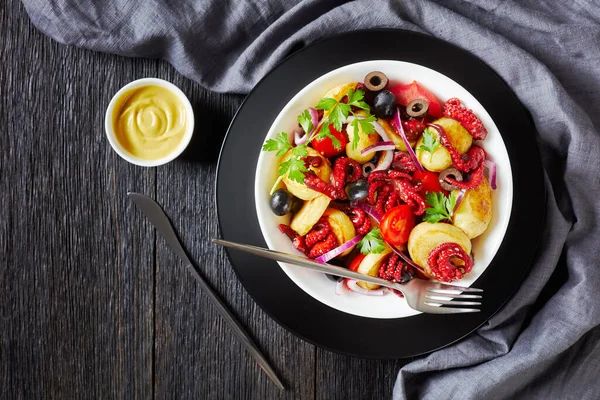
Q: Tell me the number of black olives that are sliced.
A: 4